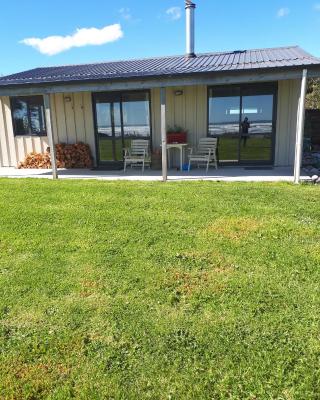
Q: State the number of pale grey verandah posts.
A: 3